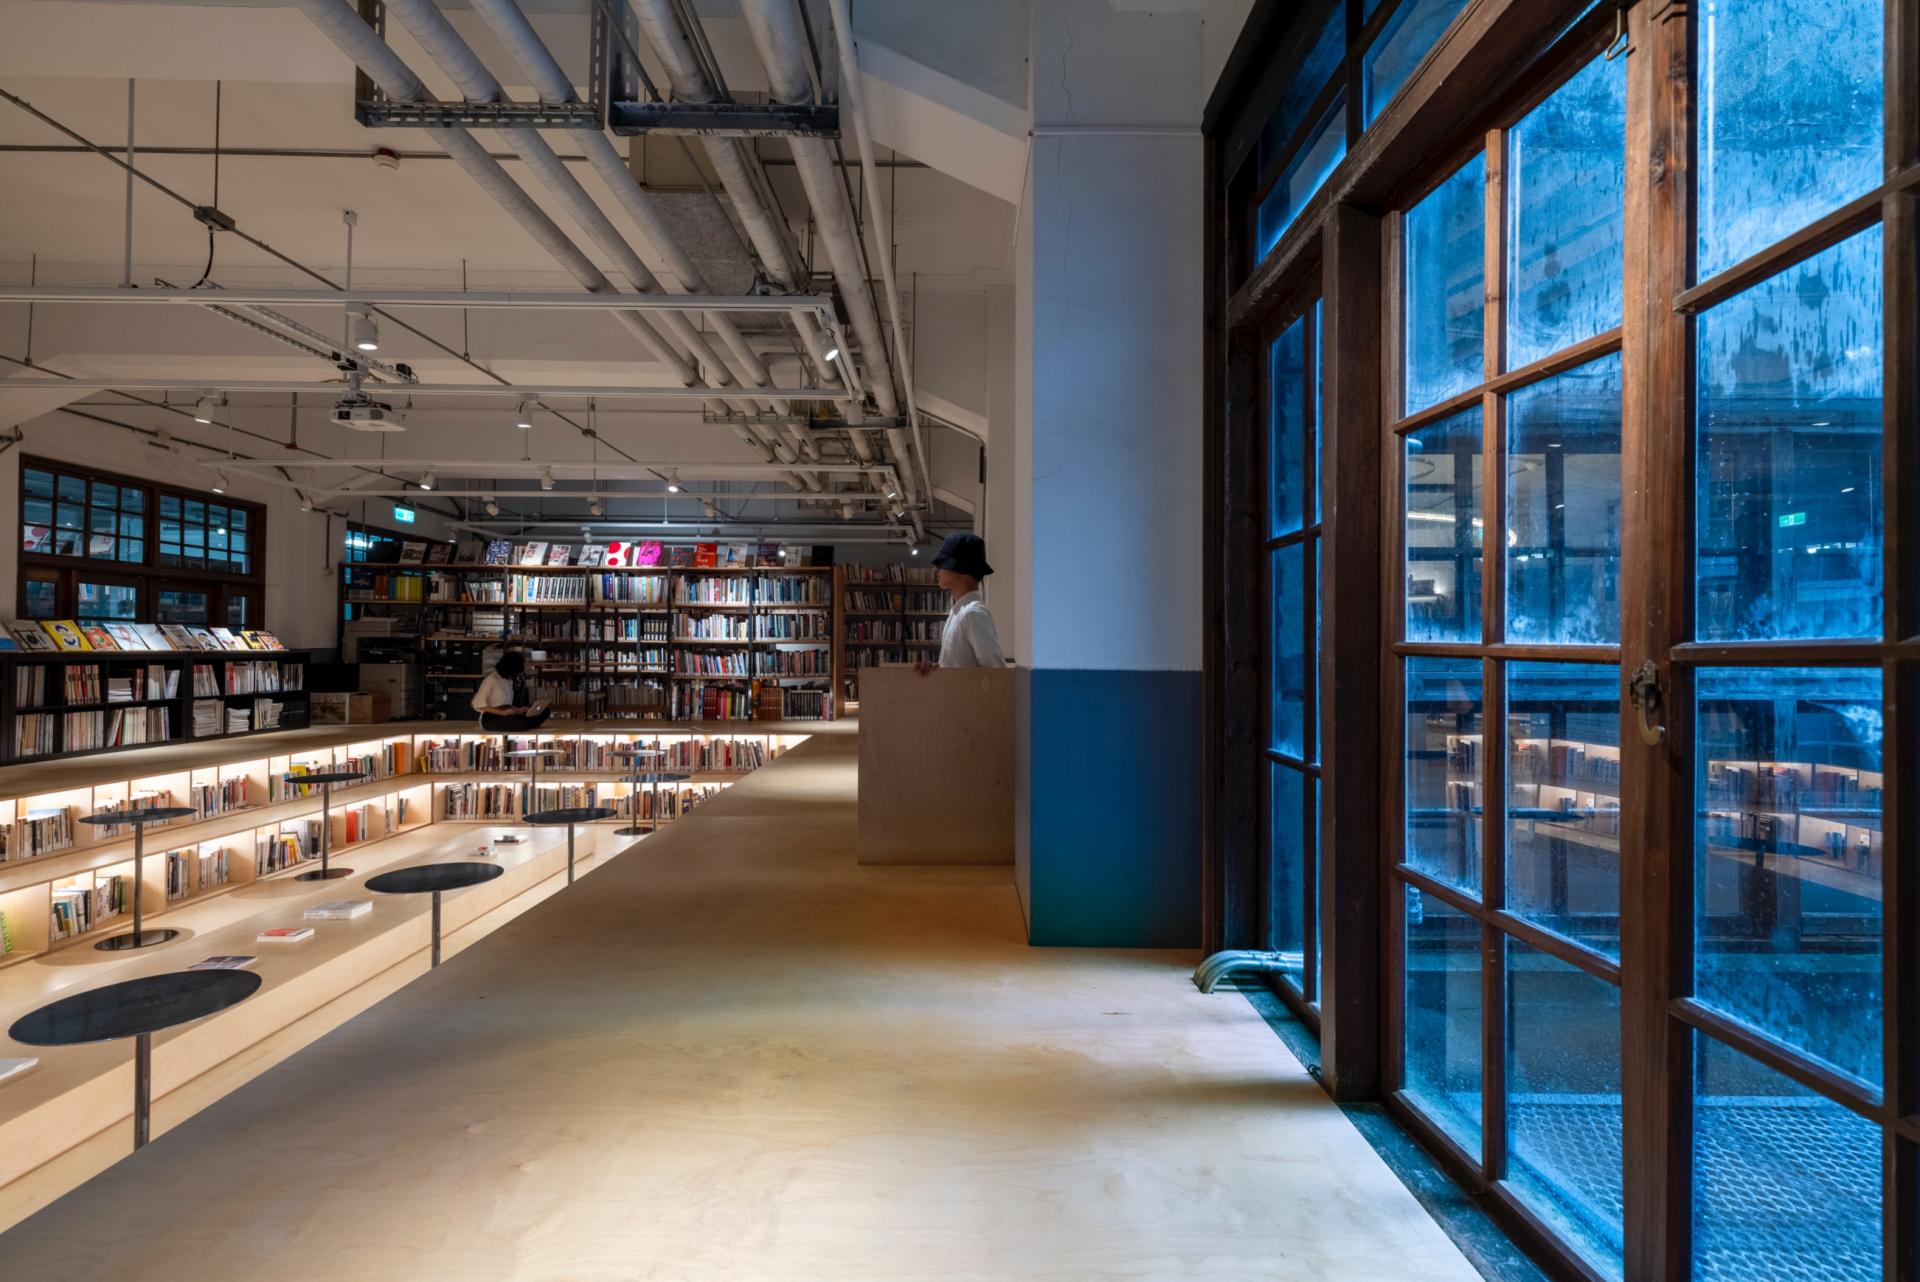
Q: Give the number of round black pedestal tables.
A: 8